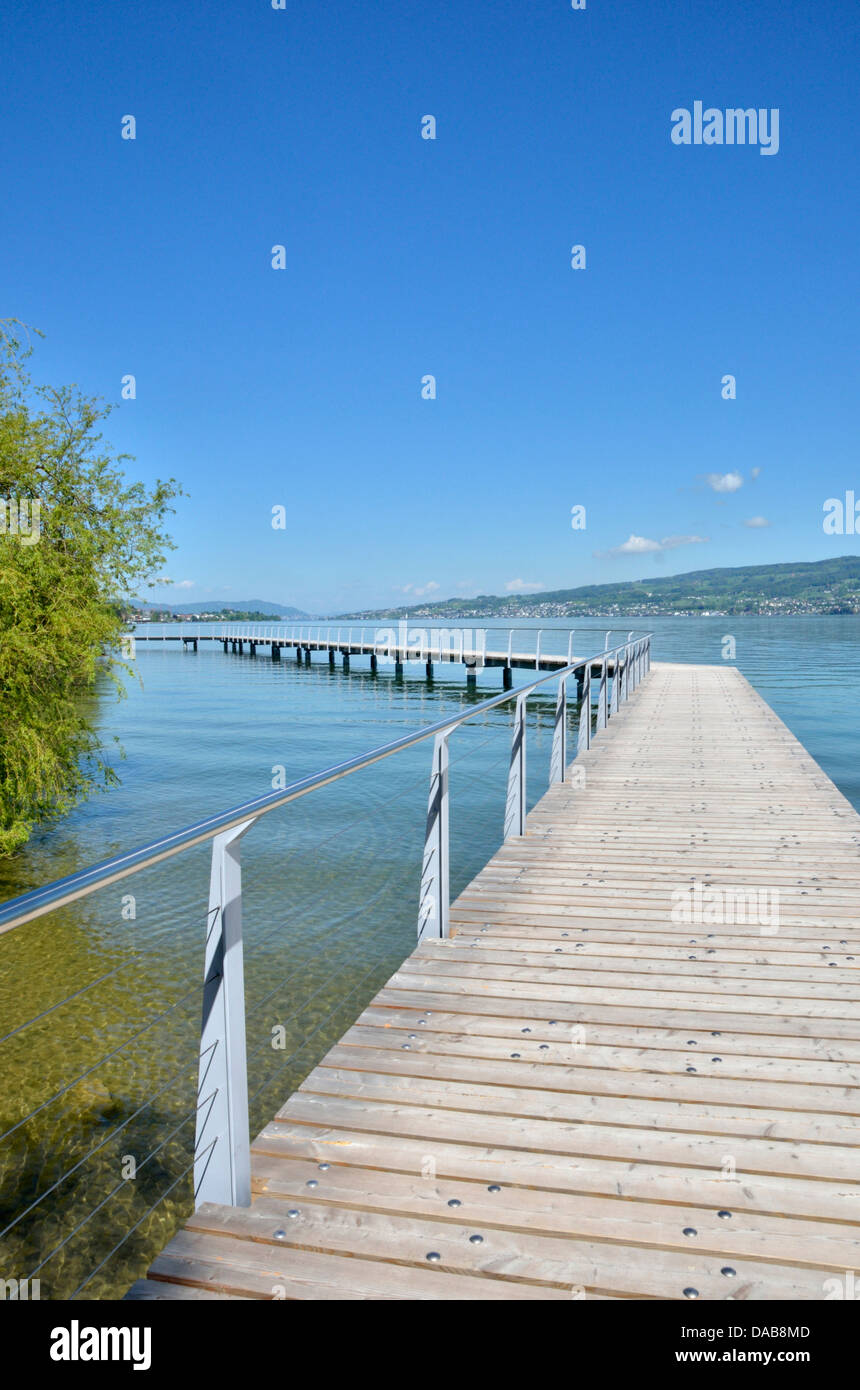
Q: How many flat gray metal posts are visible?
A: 12